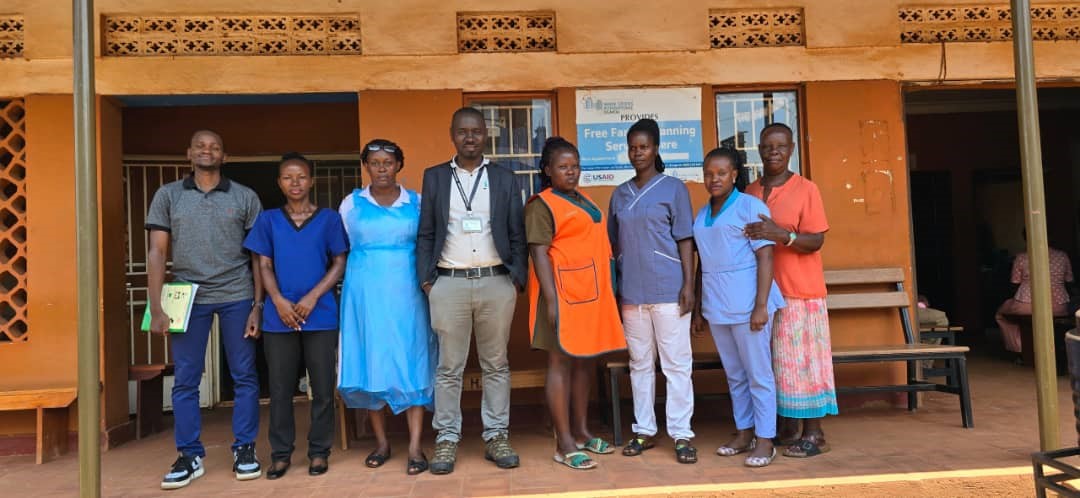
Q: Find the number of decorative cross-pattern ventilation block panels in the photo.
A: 5